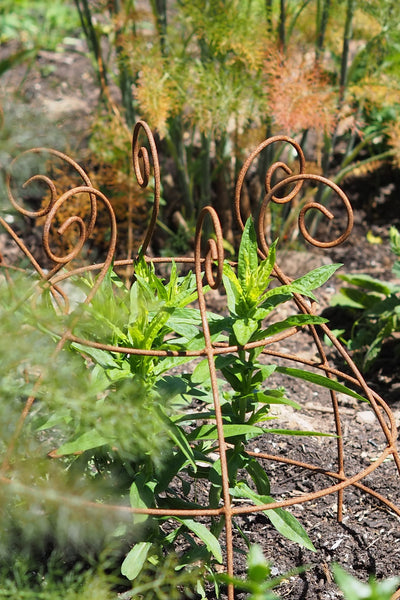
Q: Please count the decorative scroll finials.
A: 6